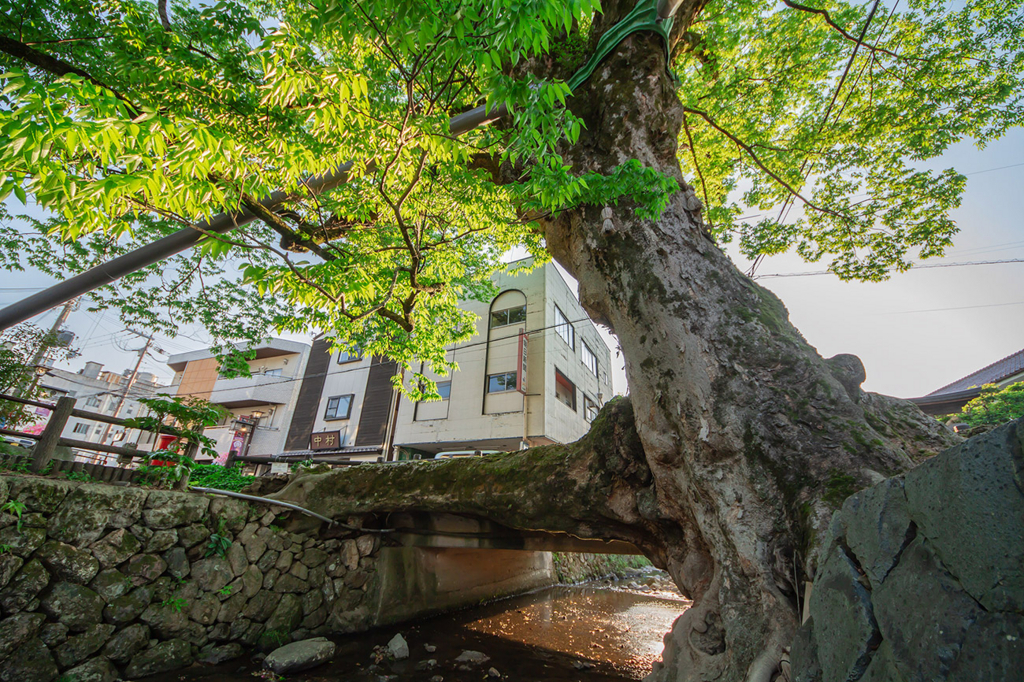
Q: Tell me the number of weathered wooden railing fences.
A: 1